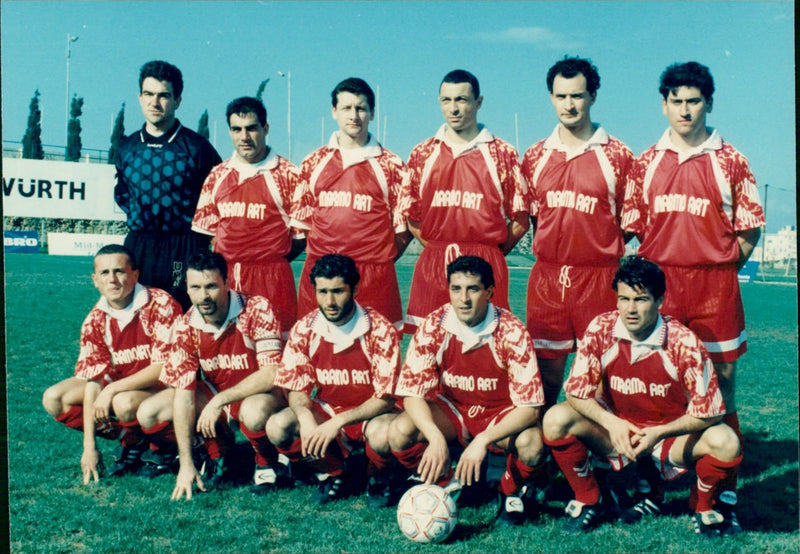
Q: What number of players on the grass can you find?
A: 11